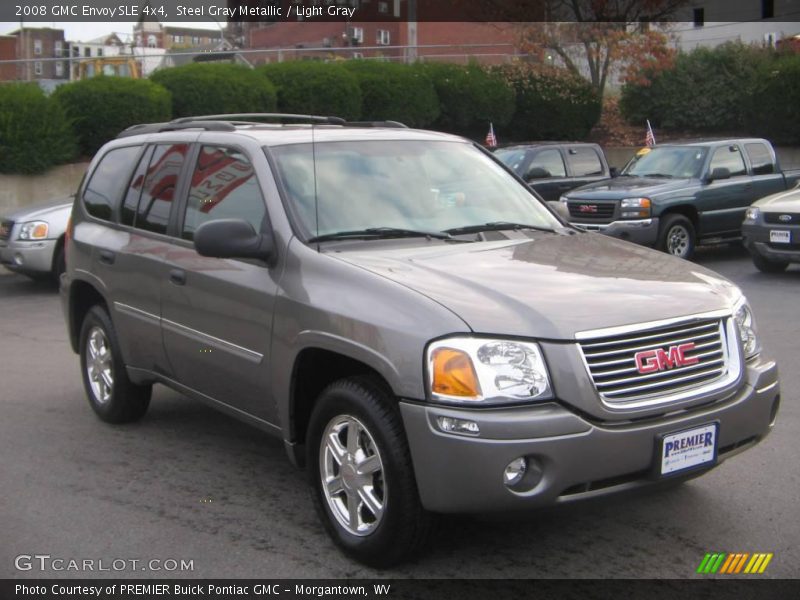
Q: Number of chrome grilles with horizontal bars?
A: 1